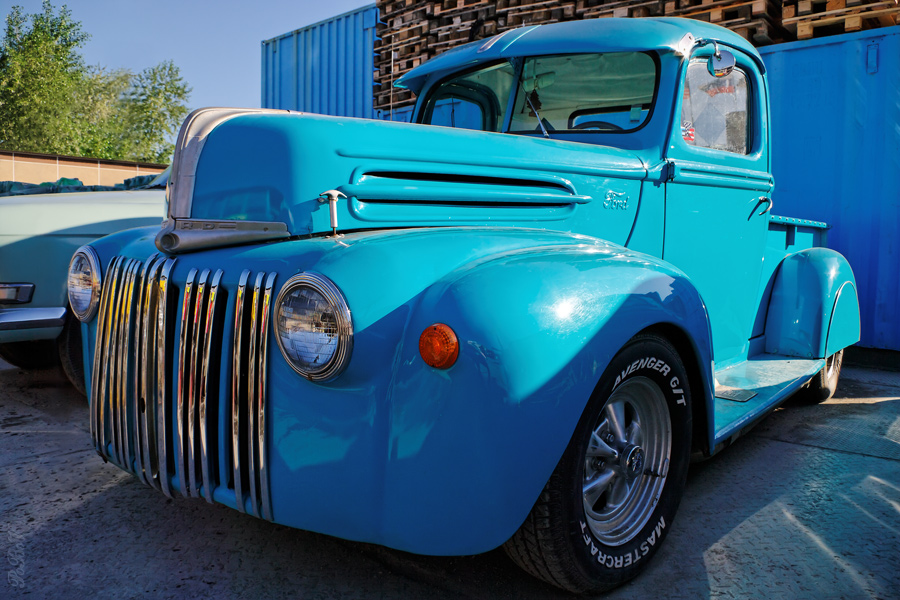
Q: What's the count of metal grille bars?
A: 15